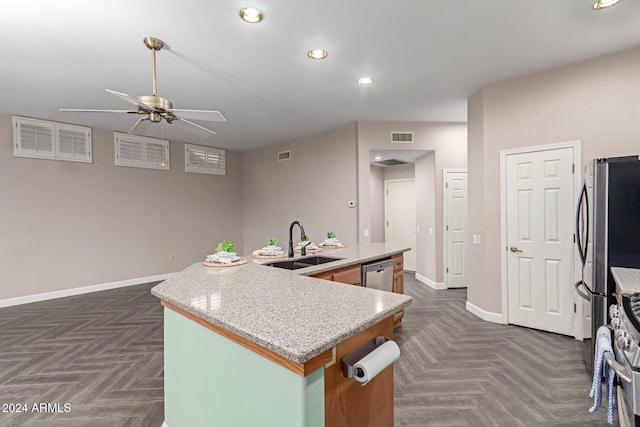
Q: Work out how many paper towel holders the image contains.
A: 1